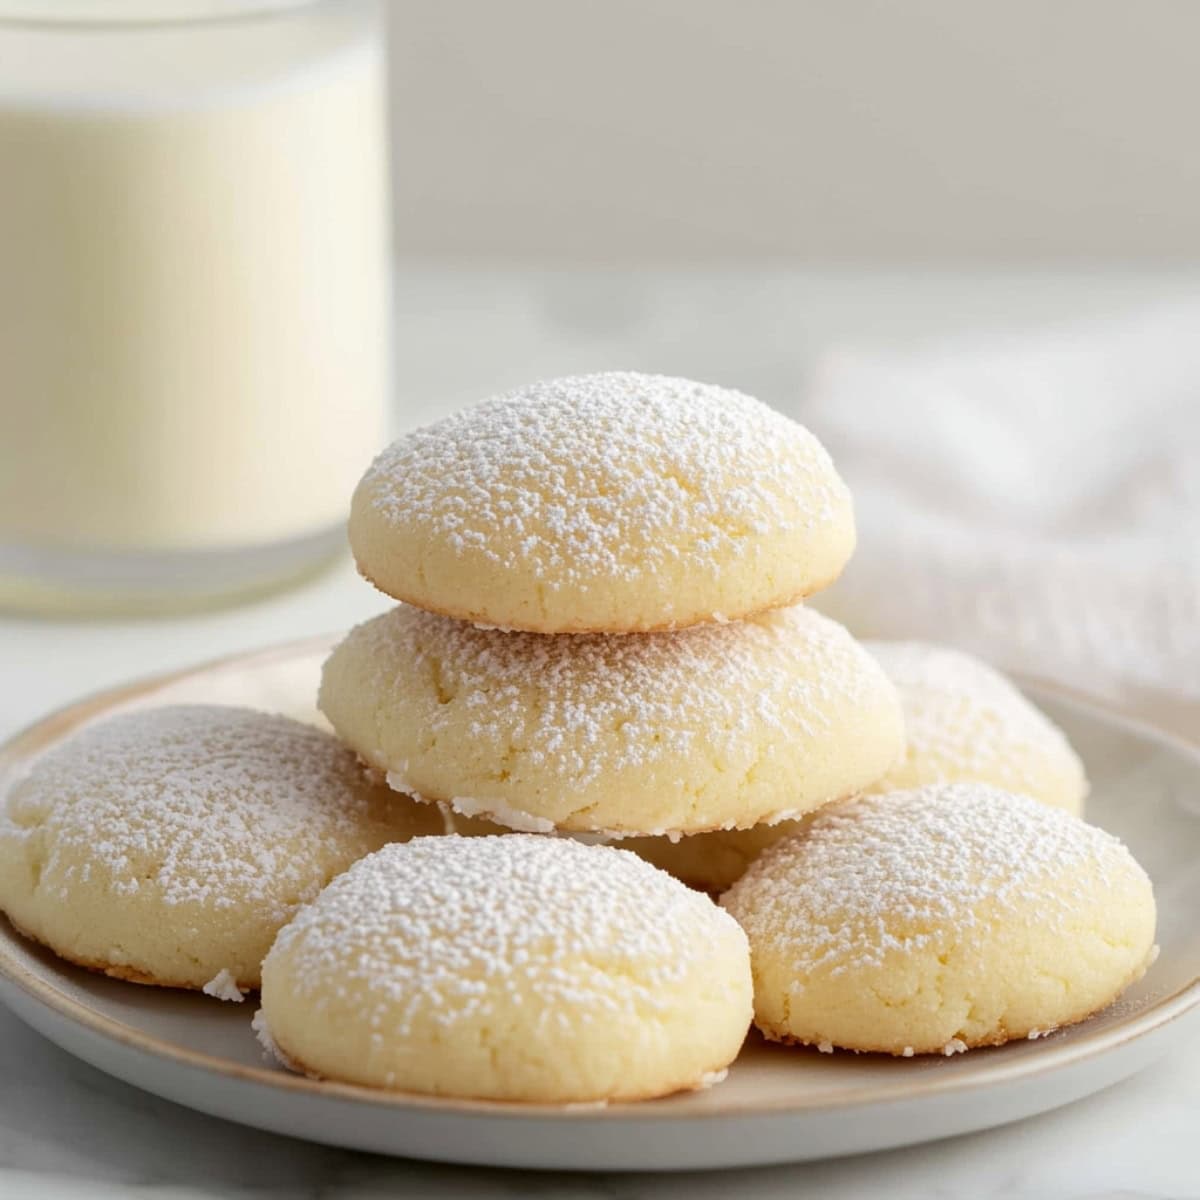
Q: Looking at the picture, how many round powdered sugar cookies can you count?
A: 6